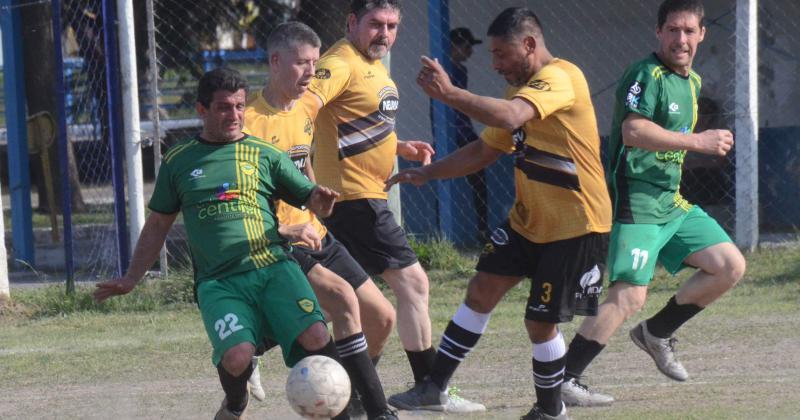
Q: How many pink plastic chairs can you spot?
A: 0